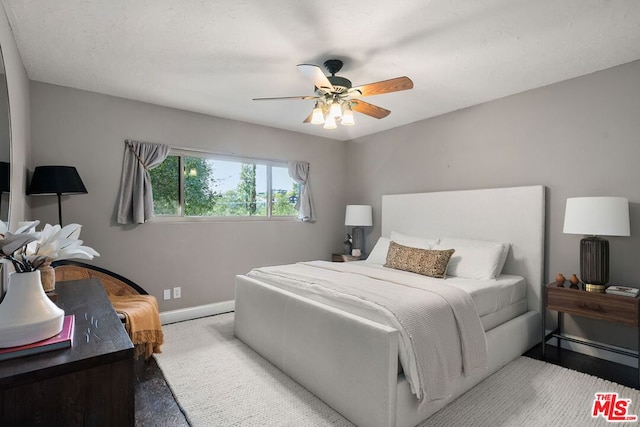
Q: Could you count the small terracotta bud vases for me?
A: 2